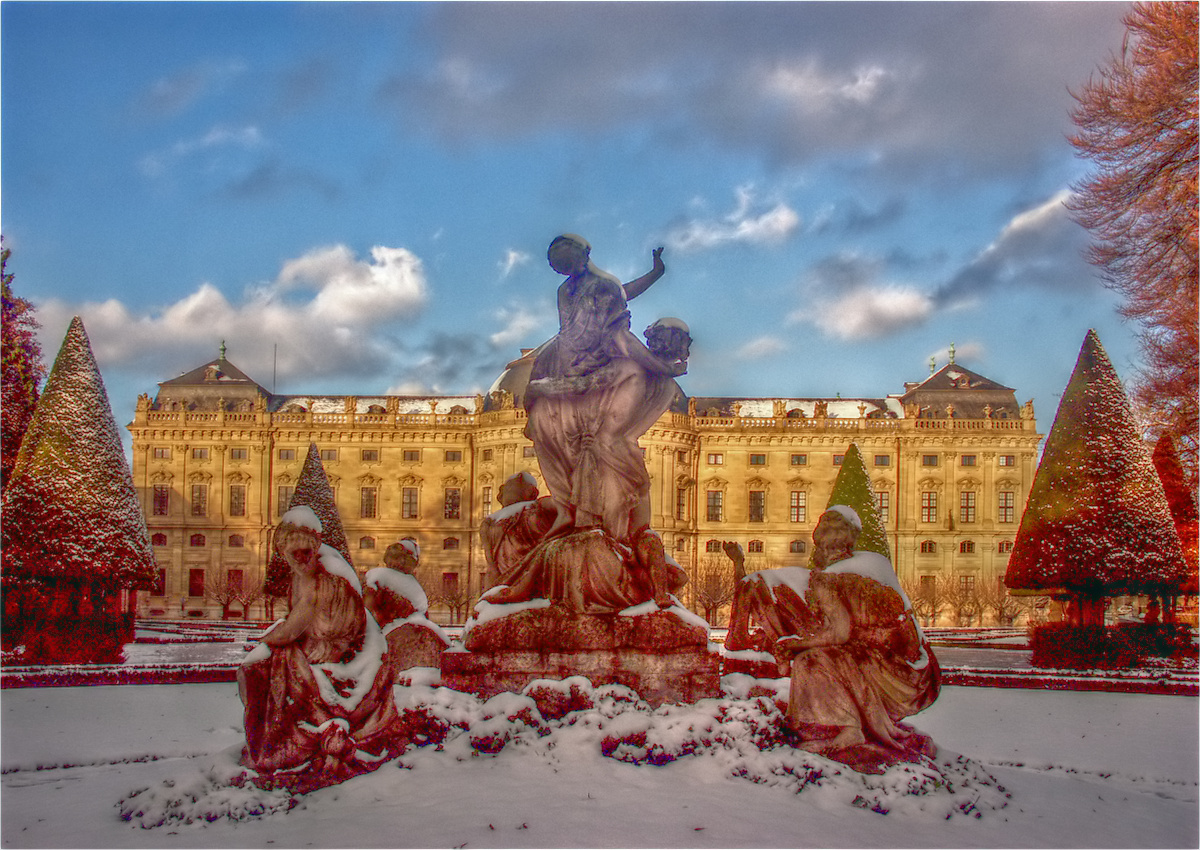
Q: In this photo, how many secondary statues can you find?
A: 4